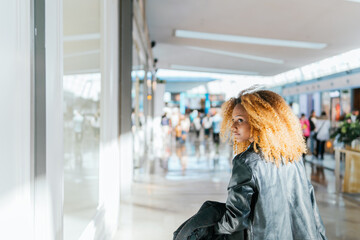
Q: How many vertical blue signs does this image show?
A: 2